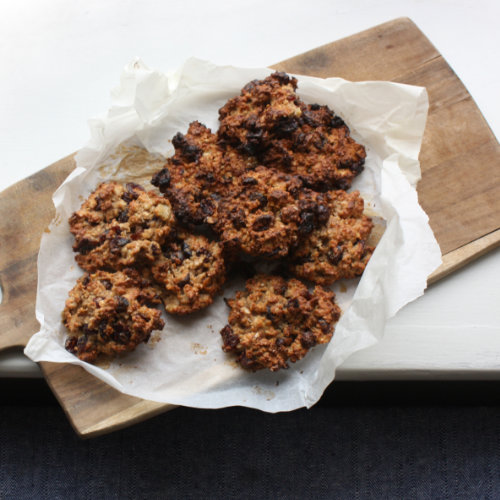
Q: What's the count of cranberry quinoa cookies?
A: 9